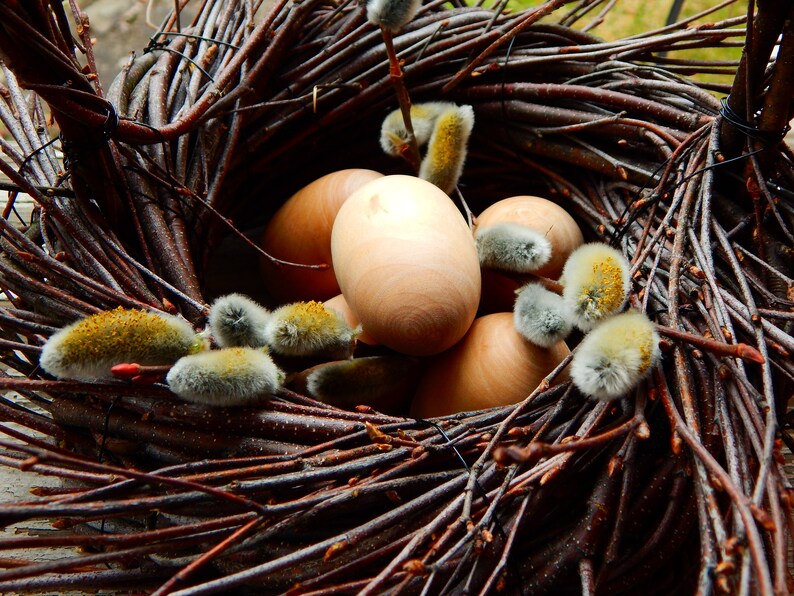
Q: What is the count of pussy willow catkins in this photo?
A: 12